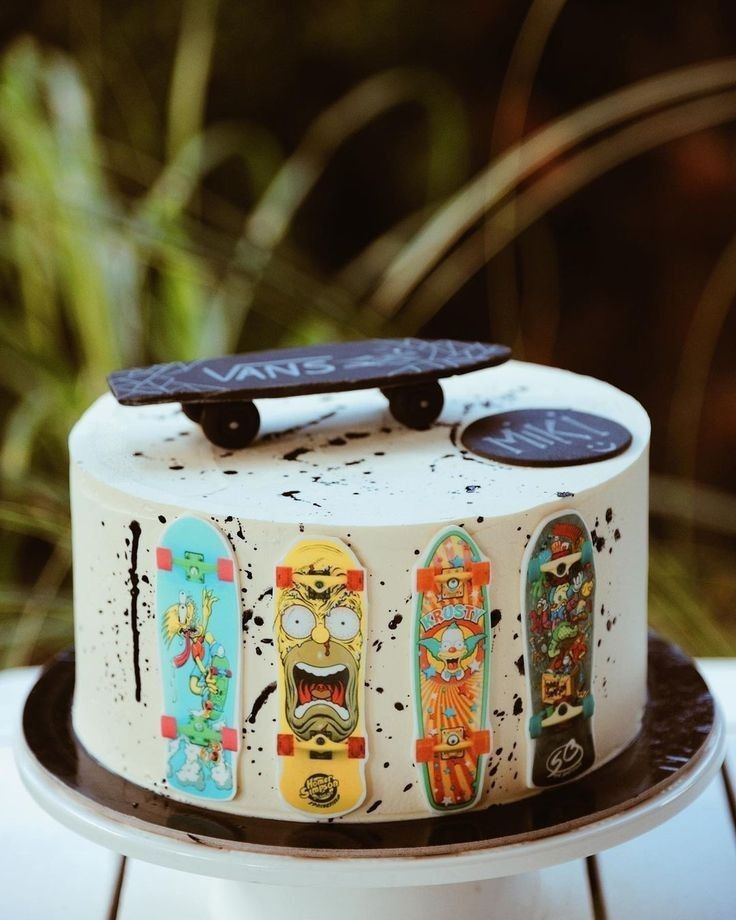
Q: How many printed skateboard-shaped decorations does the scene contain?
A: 4